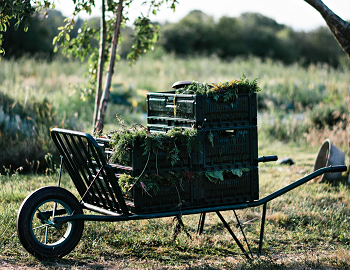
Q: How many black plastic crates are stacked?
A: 5